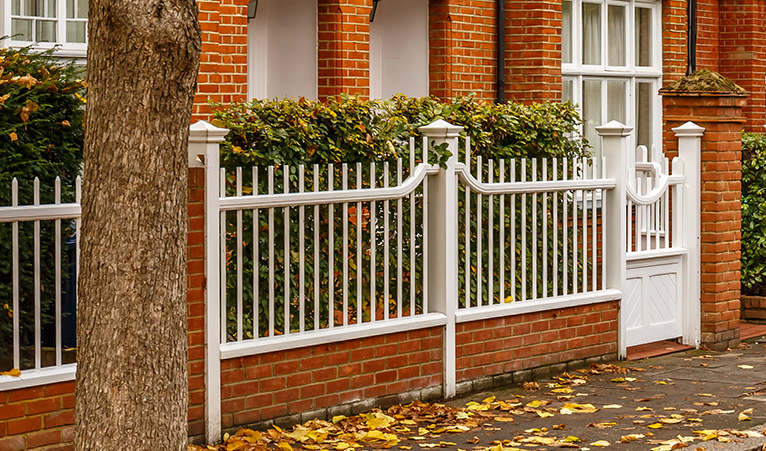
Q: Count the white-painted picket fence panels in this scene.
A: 3